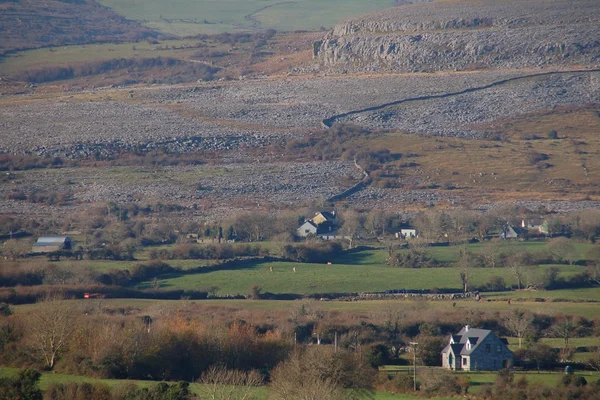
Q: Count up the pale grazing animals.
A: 3